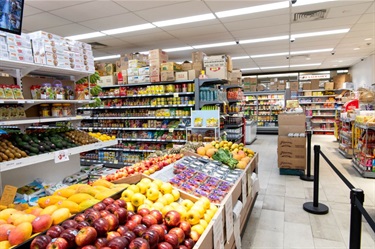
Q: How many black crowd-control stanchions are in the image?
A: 3